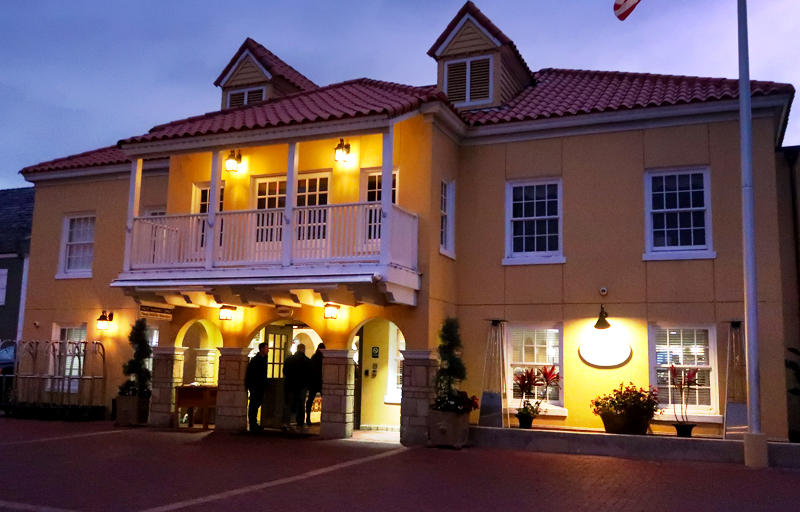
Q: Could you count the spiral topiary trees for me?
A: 2